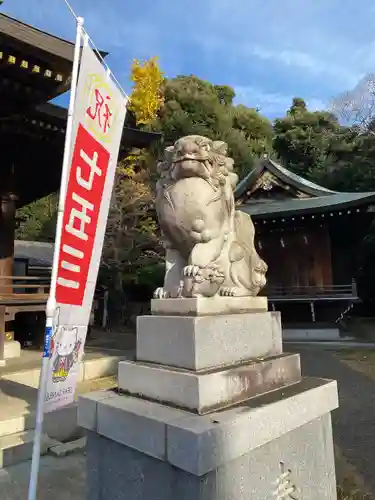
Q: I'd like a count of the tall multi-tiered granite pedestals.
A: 1